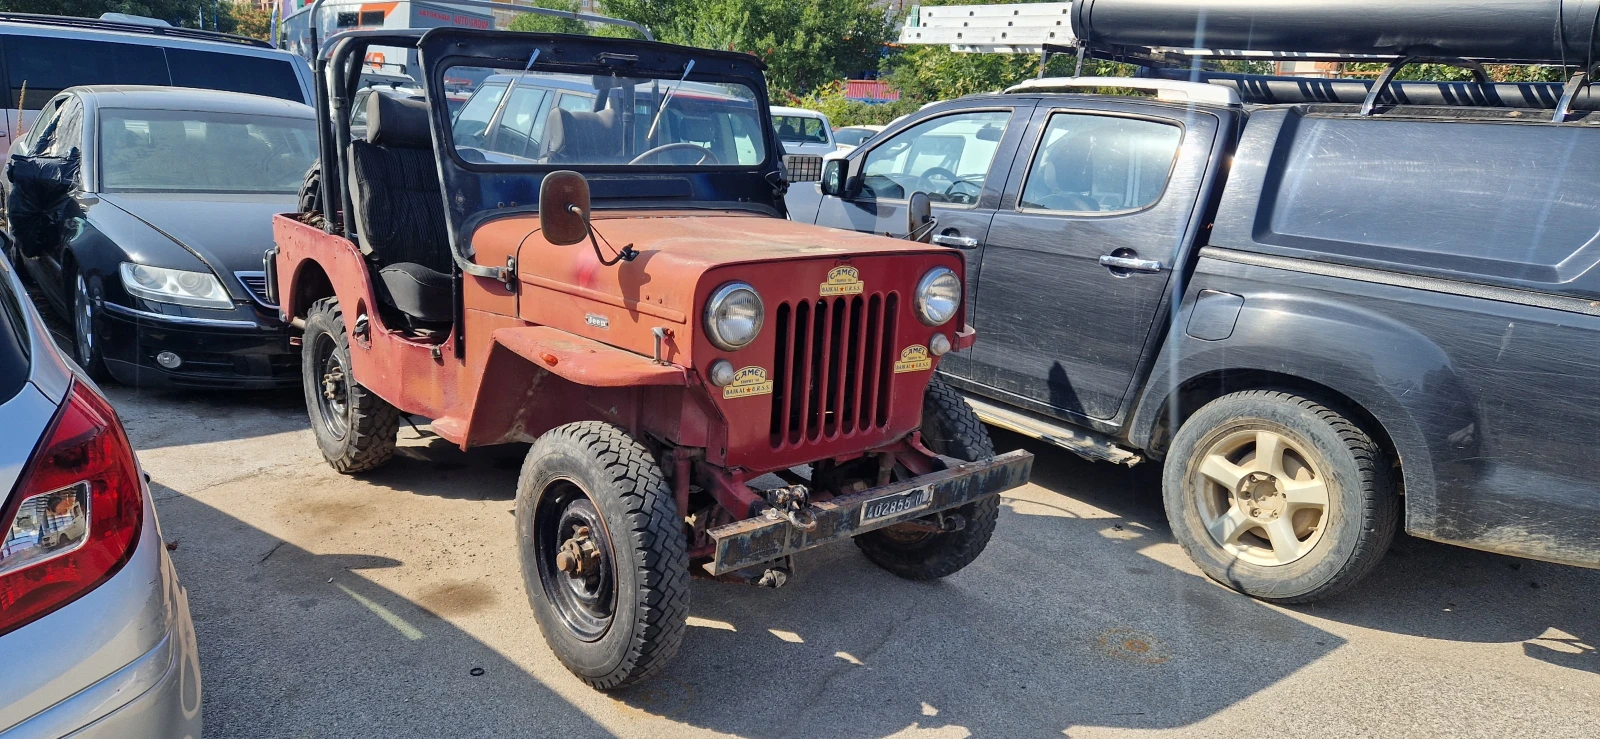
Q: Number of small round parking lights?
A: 2